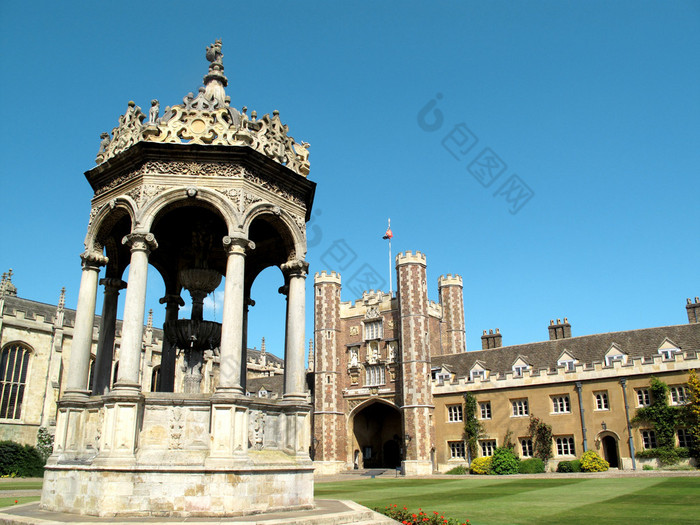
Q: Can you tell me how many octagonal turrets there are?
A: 3